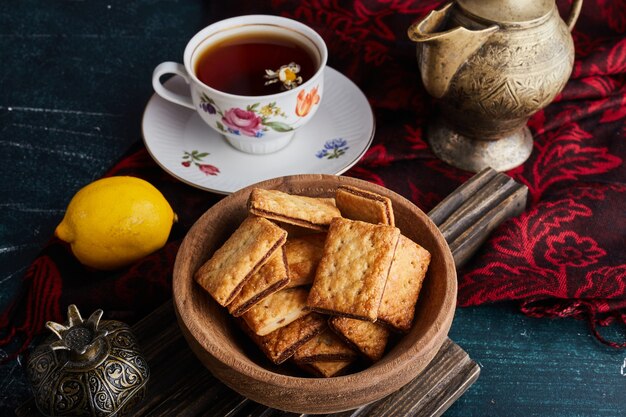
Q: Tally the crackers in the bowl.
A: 12